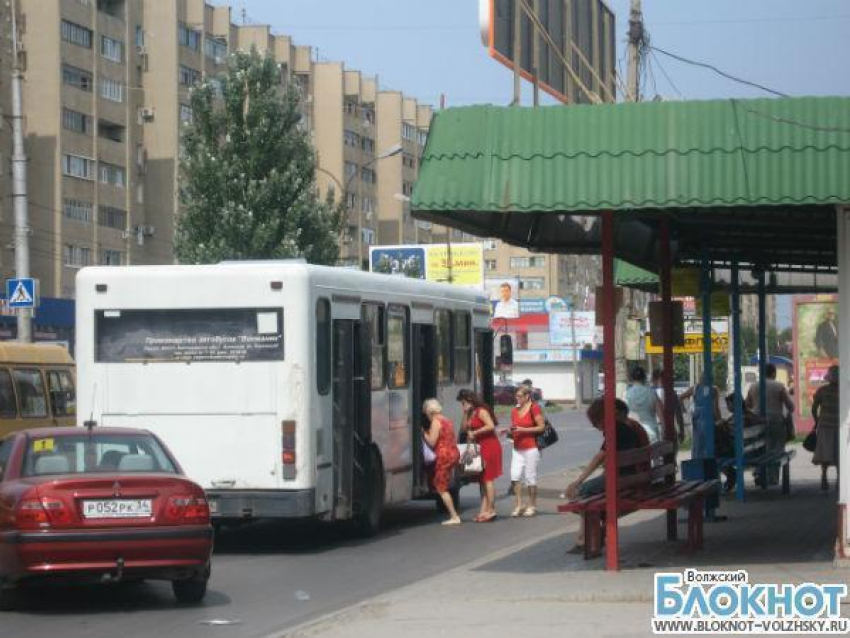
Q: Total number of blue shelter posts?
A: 3